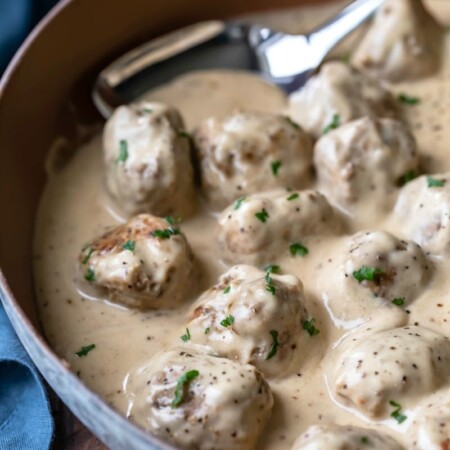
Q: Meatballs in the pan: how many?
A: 14